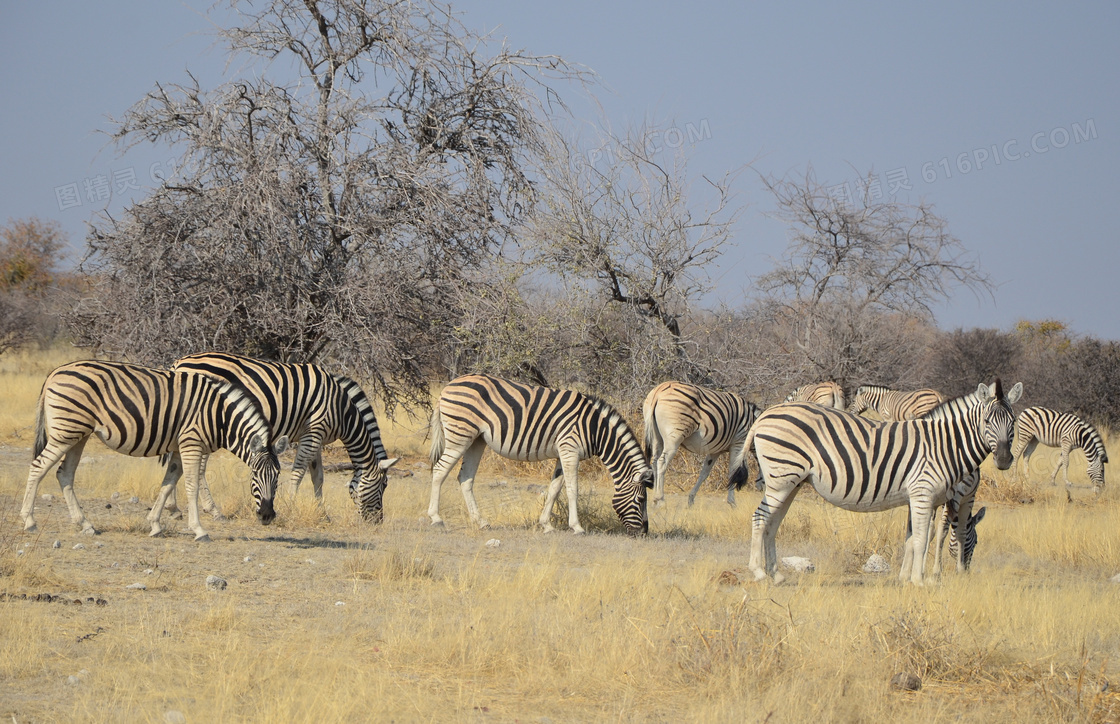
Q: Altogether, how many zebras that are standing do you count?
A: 9